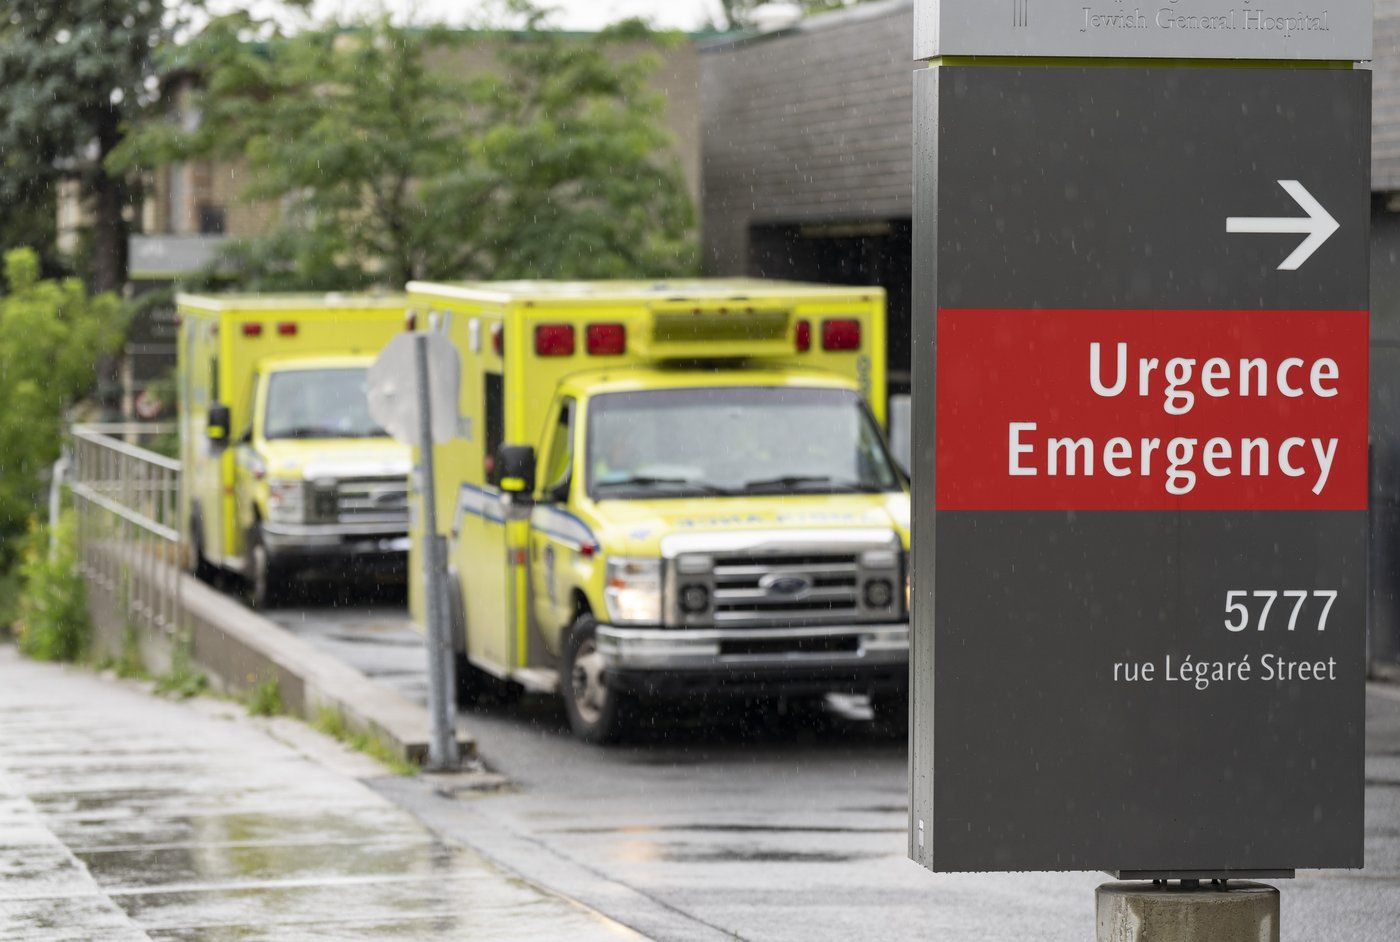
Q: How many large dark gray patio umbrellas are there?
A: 0